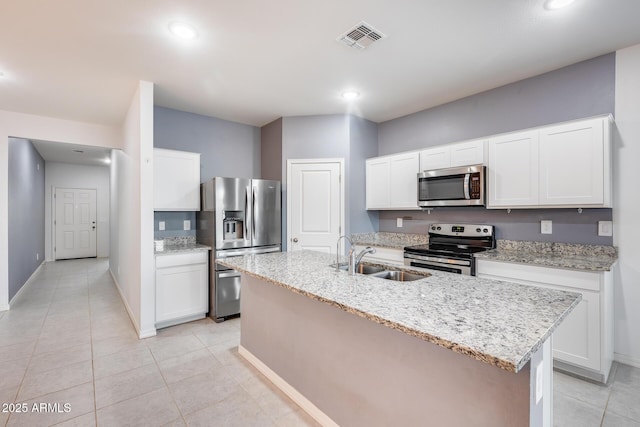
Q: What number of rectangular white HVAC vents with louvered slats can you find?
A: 1